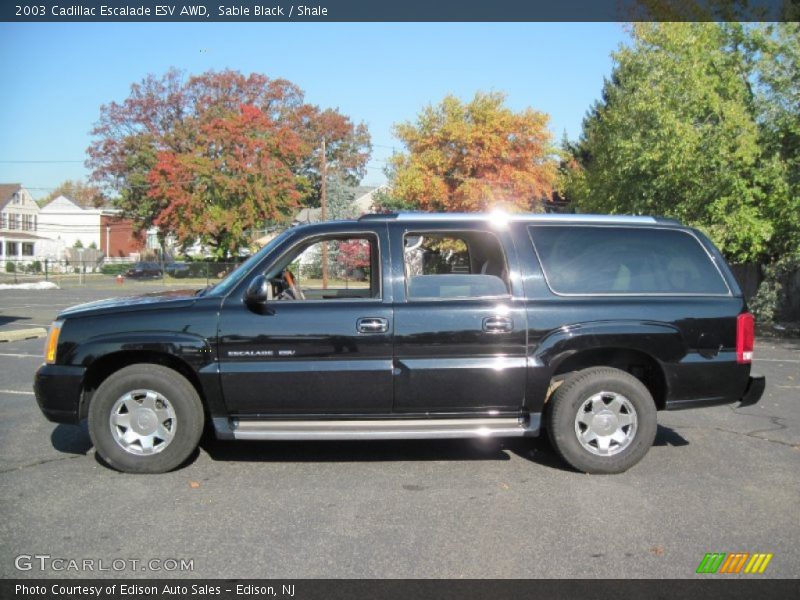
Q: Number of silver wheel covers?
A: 2